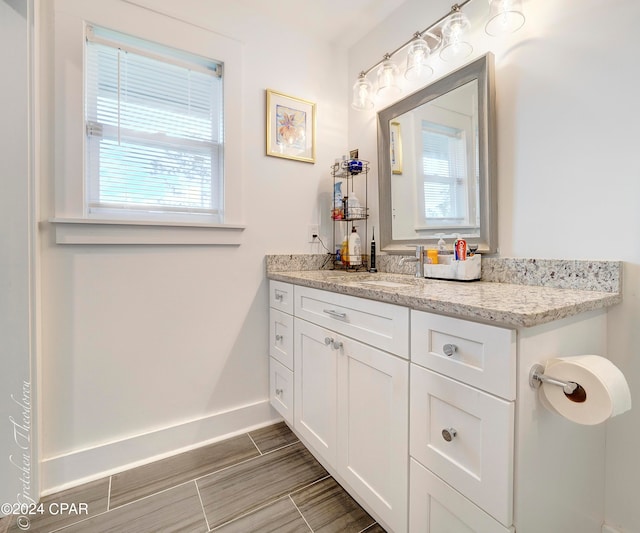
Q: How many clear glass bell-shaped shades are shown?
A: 5